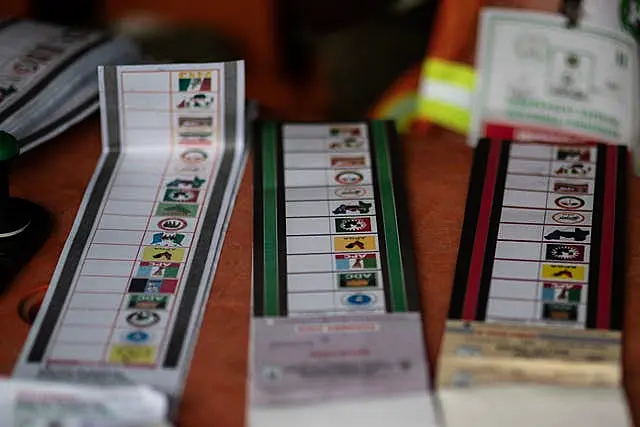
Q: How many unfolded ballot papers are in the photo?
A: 3